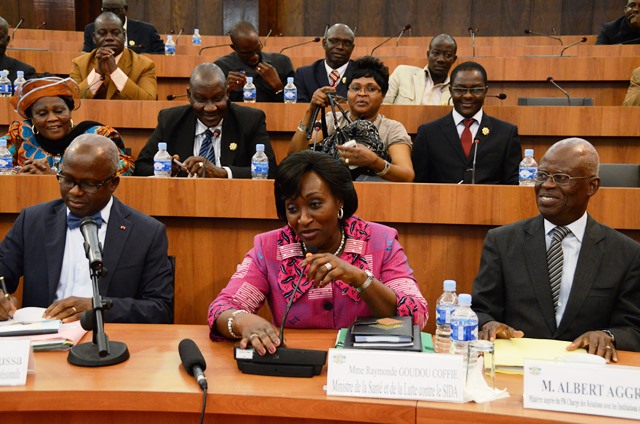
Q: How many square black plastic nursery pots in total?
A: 0